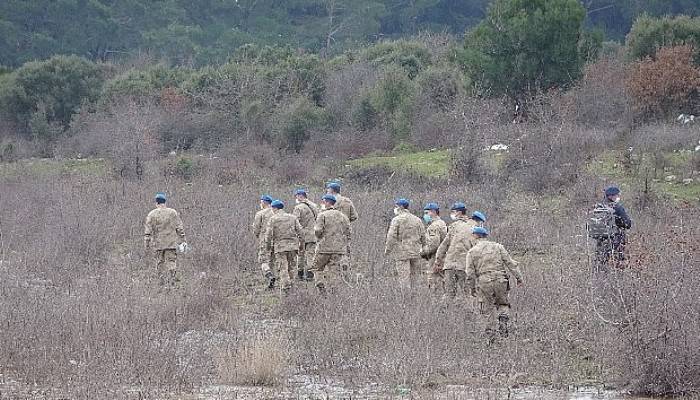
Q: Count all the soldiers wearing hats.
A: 12